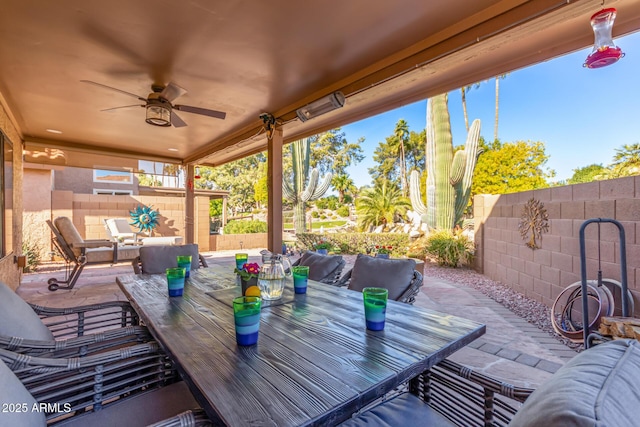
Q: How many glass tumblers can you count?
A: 6